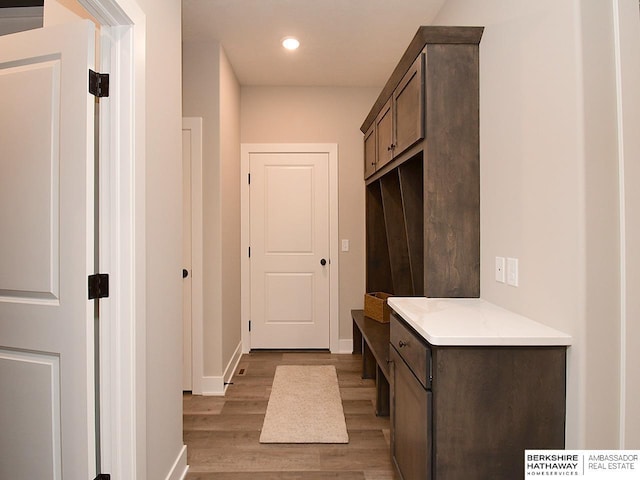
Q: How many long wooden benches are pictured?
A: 1